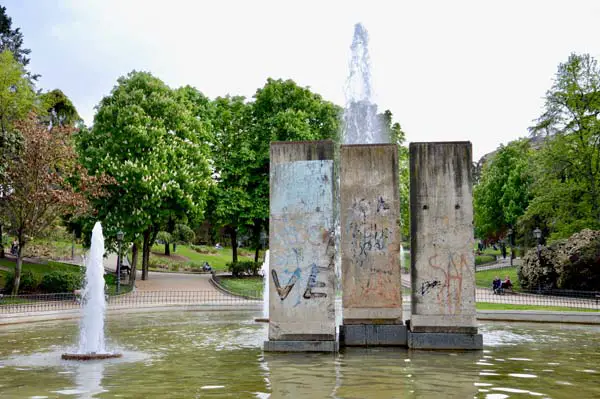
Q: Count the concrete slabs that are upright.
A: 3